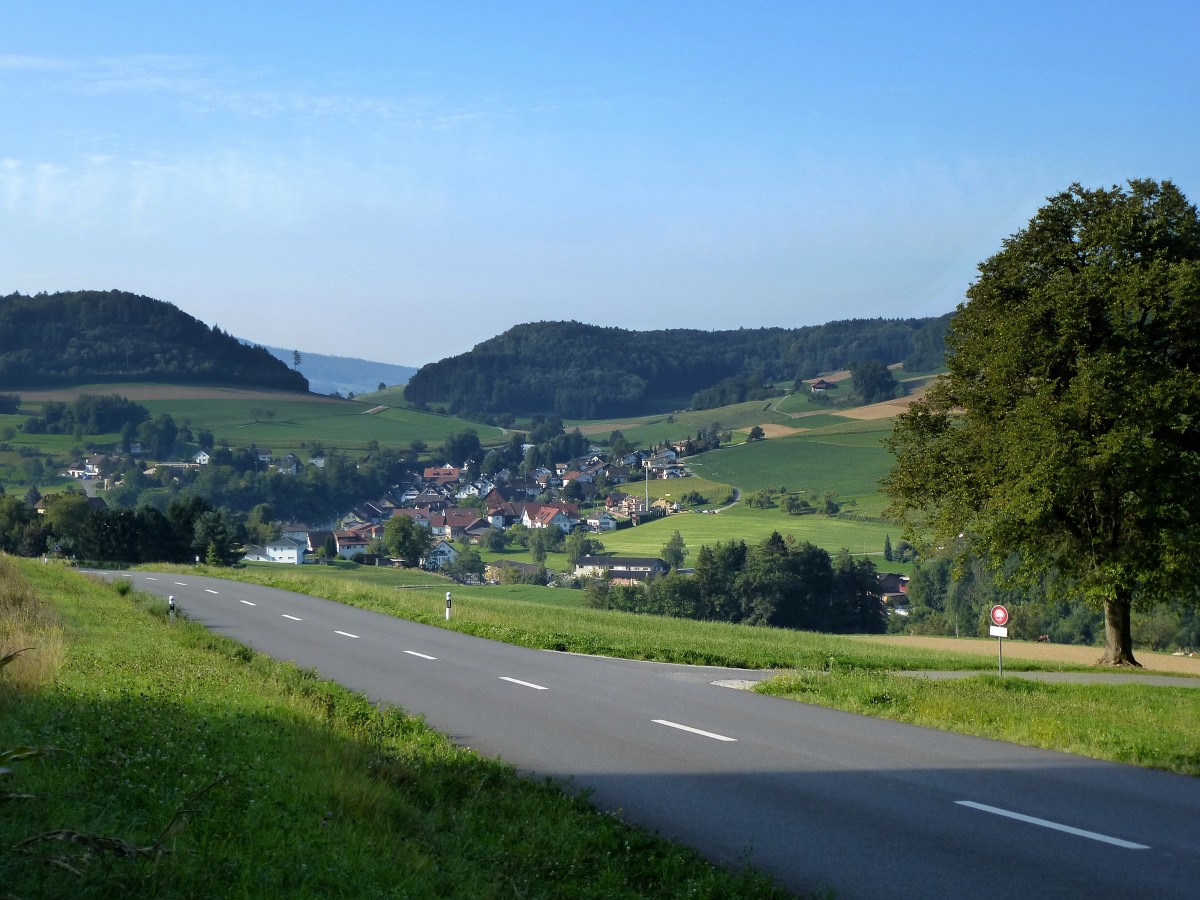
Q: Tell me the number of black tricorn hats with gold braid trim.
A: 0